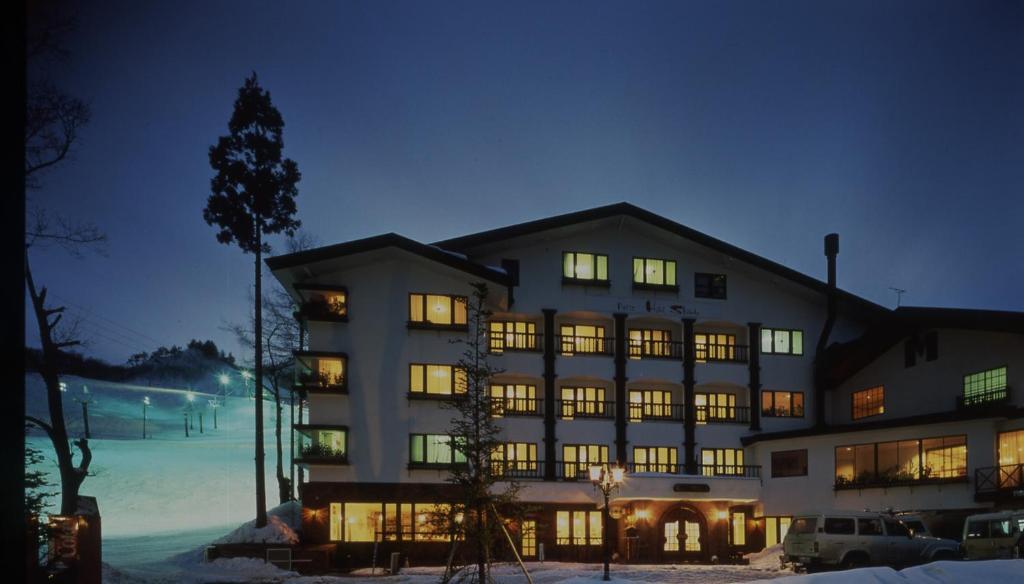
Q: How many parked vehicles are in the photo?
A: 3